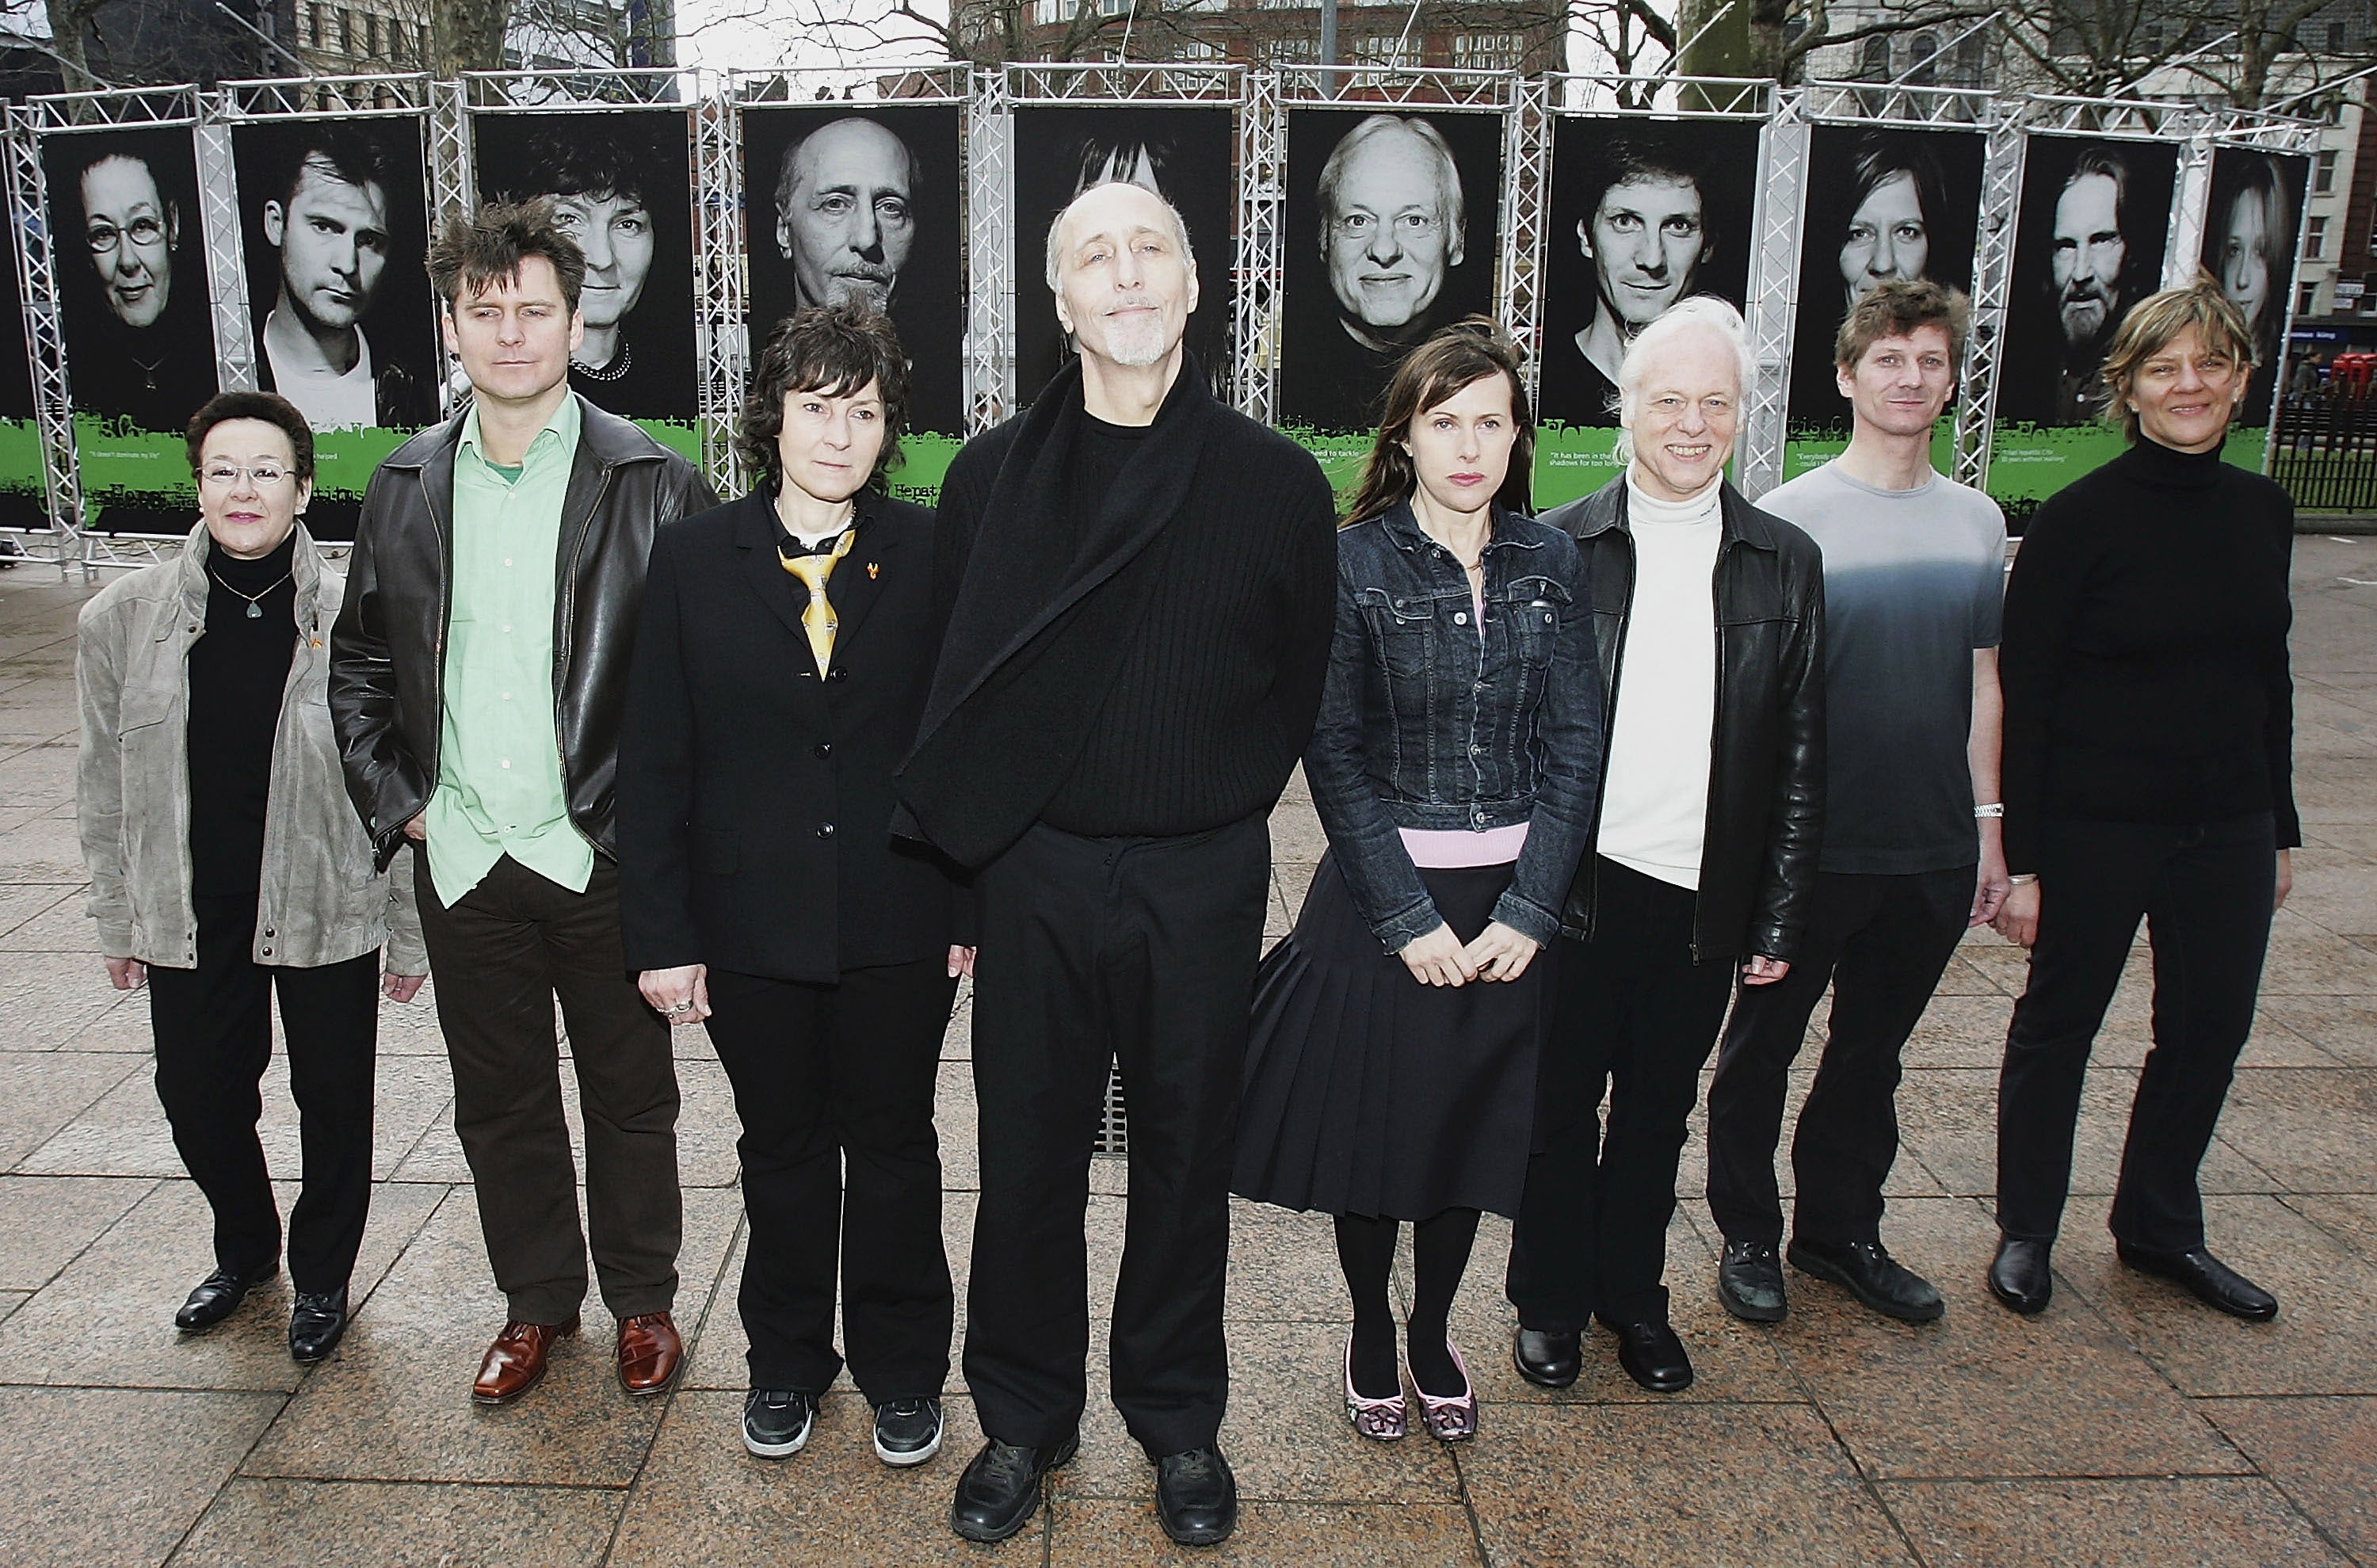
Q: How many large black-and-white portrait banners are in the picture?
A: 10